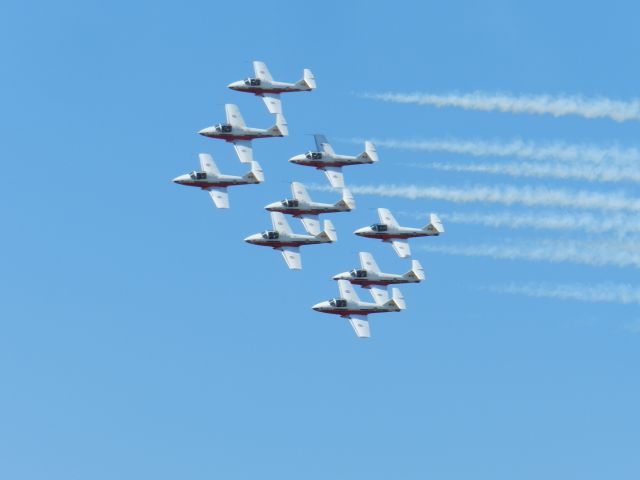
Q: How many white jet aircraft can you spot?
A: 9